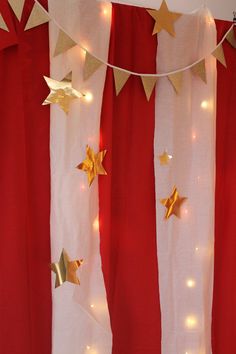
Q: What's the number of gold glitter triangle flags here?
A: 11